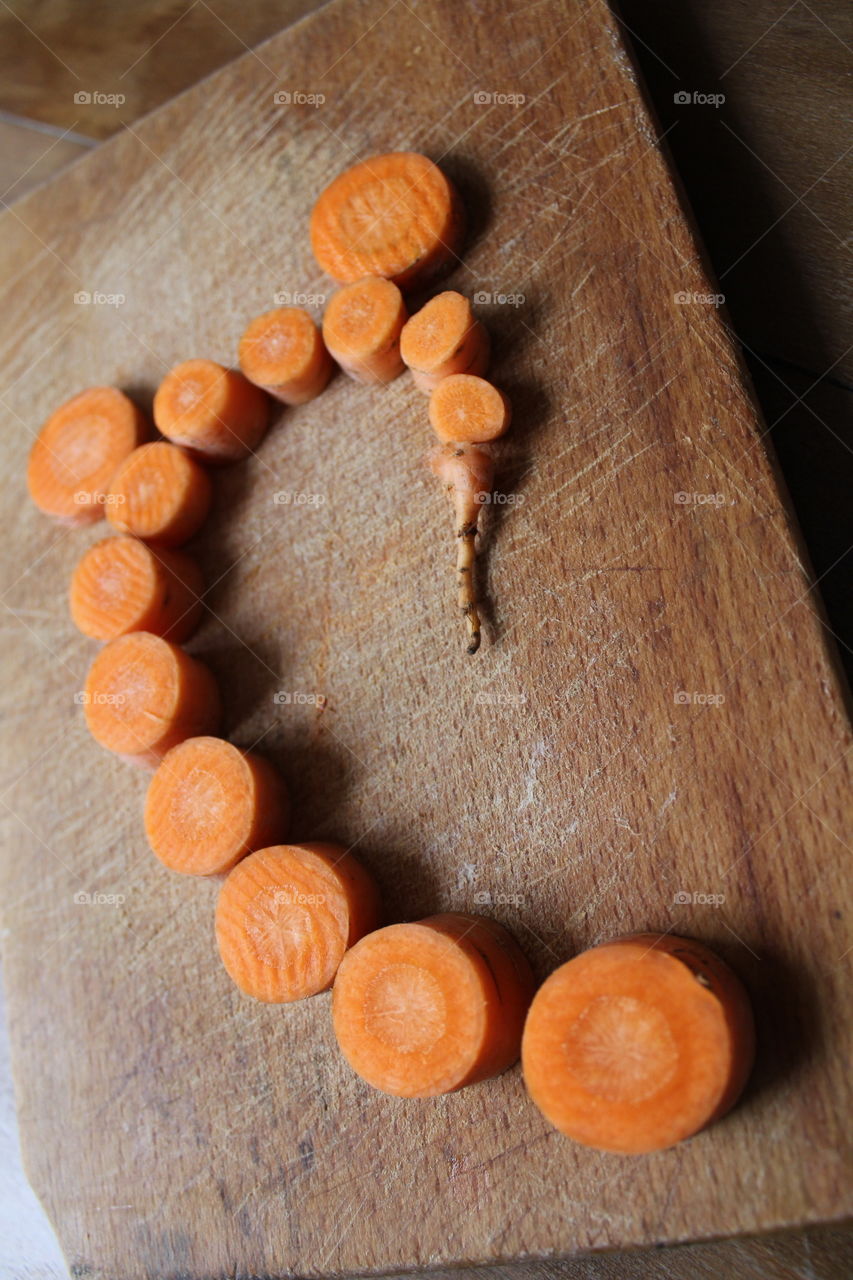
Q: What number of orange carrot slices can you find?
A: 14